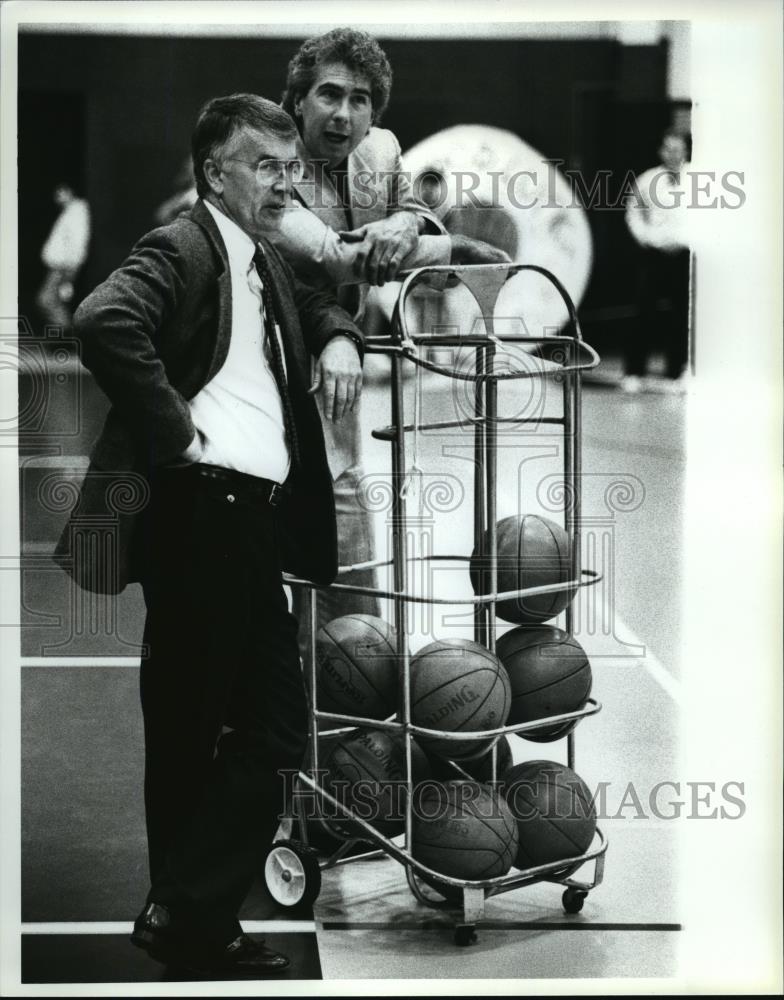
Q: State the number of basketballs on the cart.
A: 8